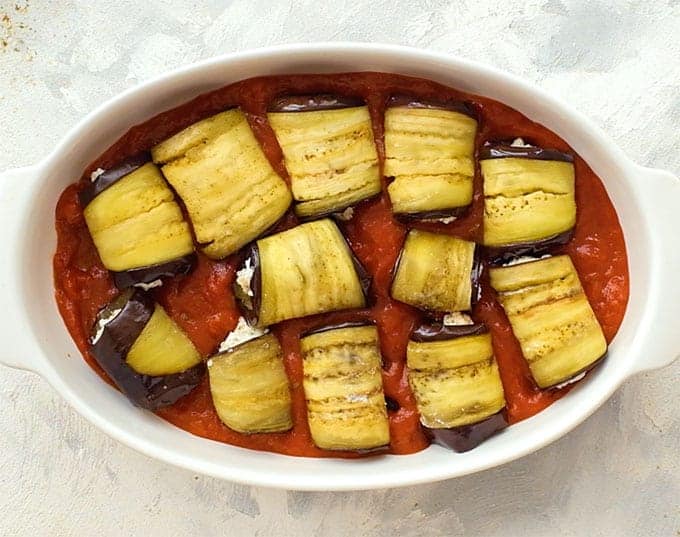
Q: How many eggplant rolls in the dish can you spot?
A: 12